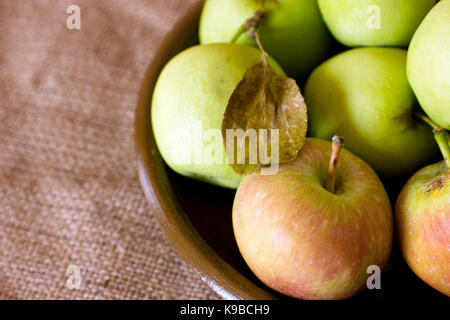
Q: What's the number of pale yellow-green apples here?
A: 5